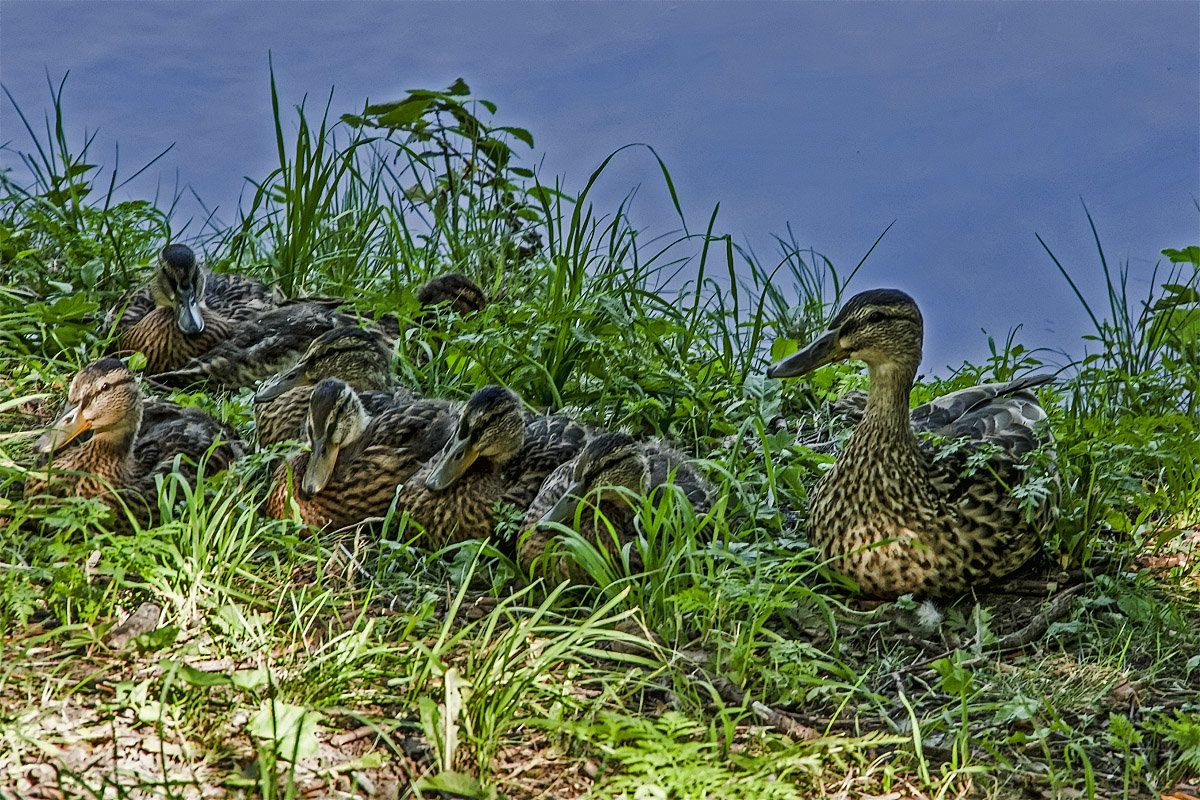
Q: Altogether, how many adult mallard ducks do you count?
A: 1